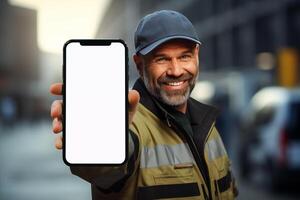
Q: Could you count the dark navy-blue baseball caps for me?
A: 1